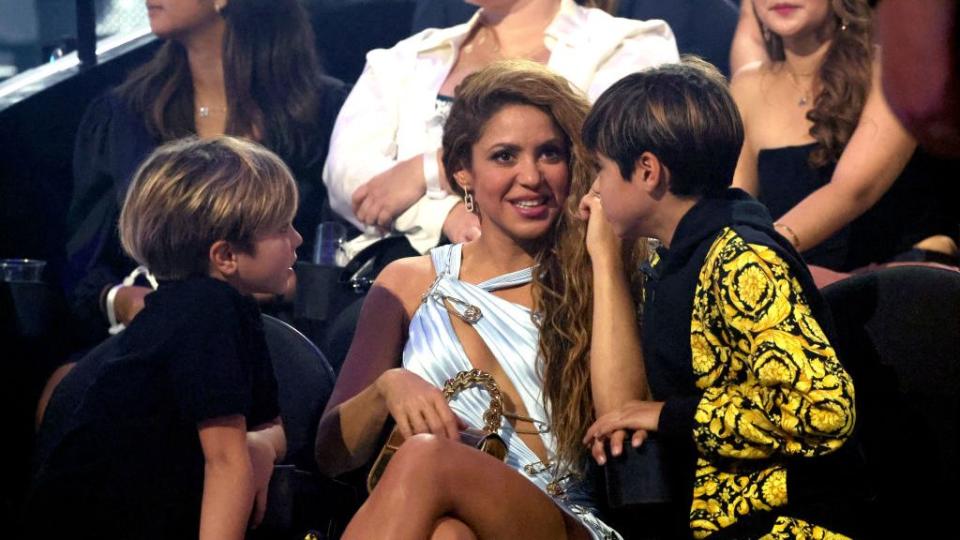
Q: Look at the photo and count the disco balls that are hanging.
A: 0